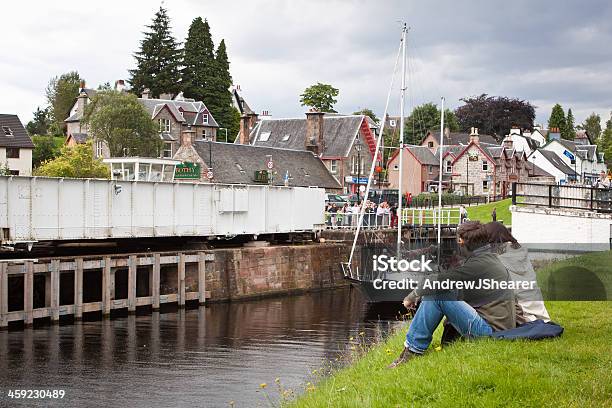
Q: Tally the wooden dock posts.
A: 9